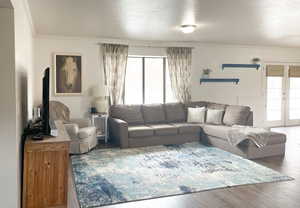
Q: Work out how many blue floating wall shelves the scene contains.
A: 2